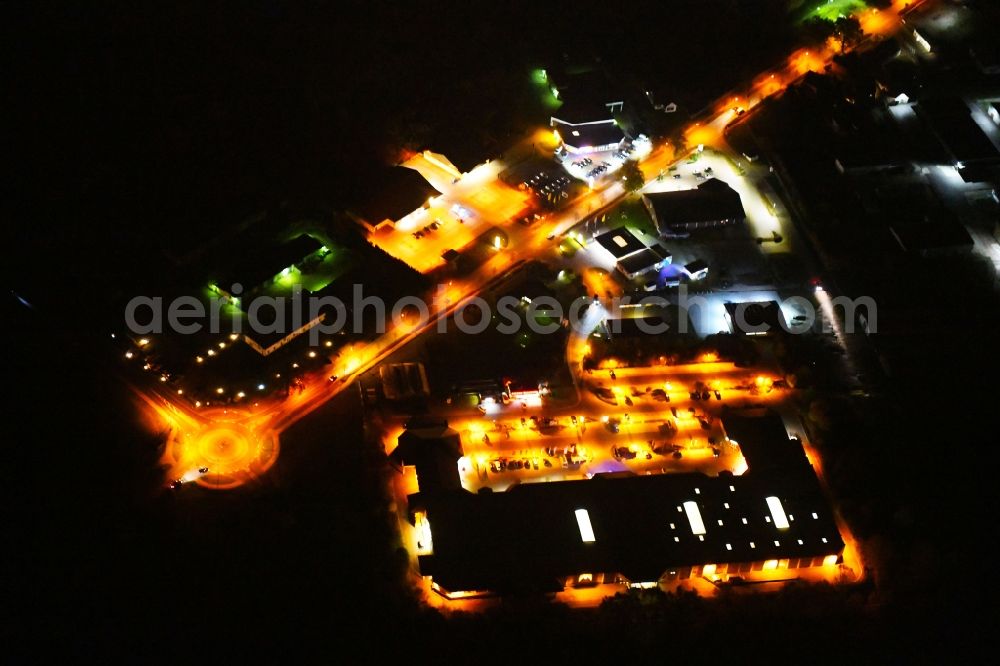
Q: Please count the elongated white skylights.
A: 3